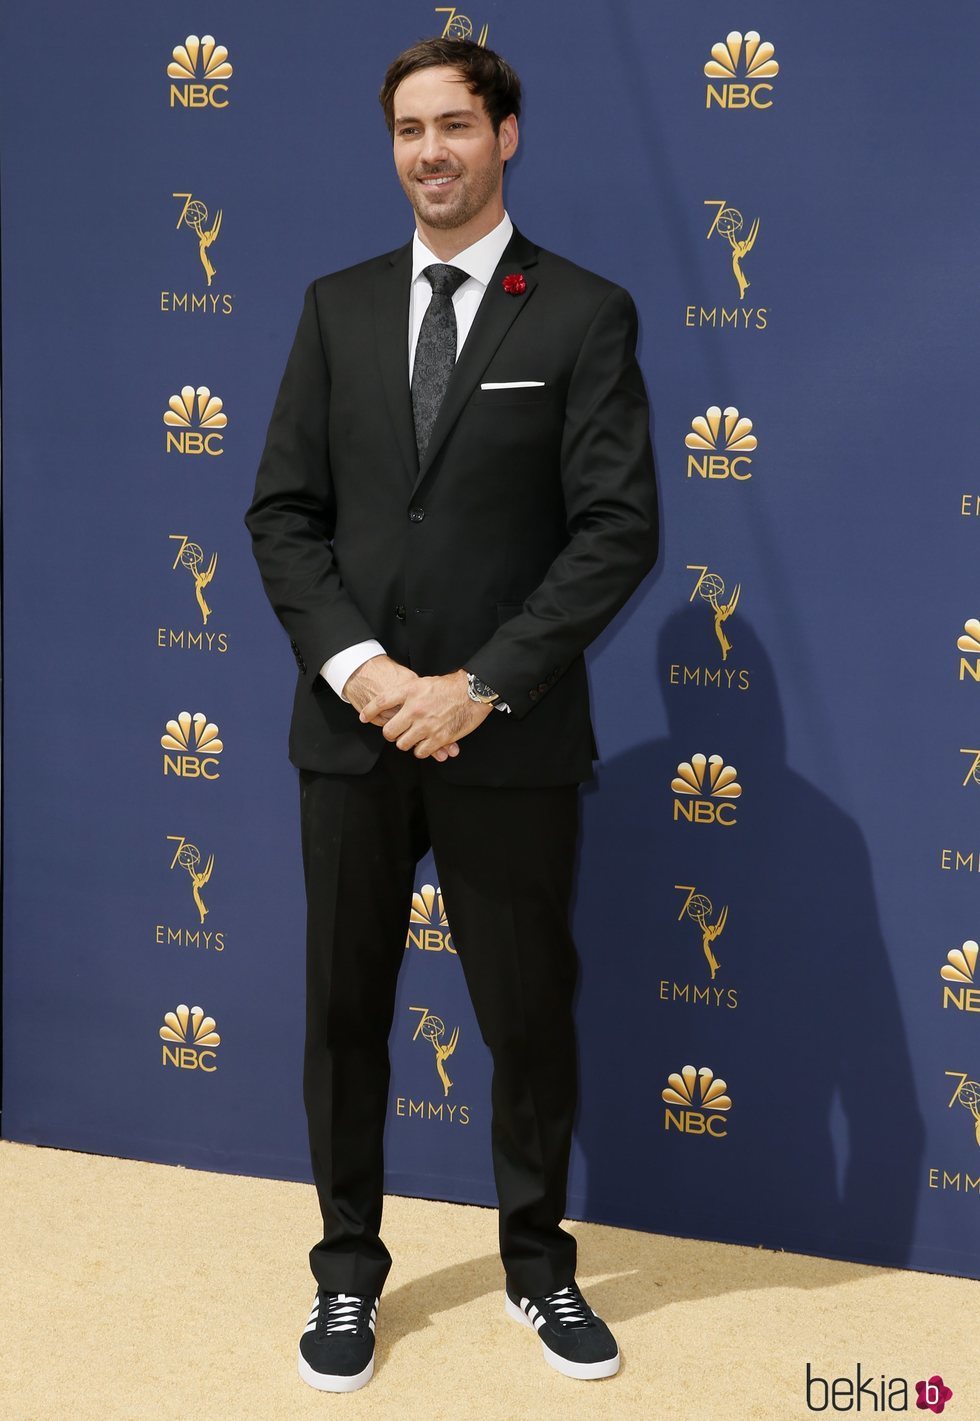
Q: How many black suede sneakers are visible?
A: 2